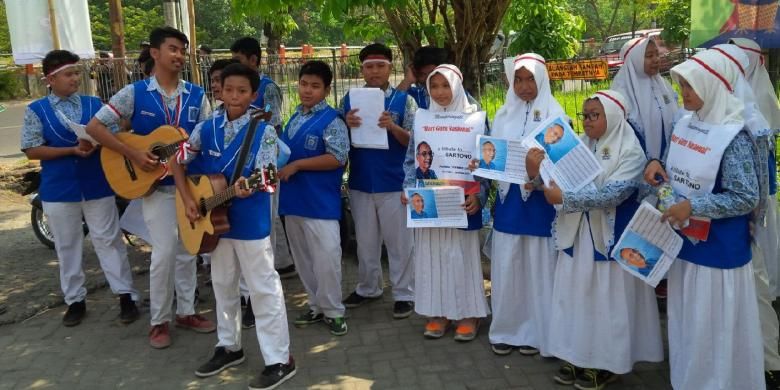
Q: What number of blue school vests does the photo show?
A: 13